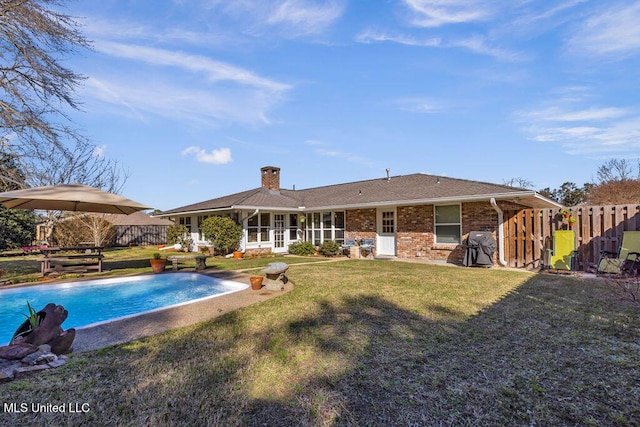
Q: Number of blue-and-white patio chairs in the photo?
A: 2